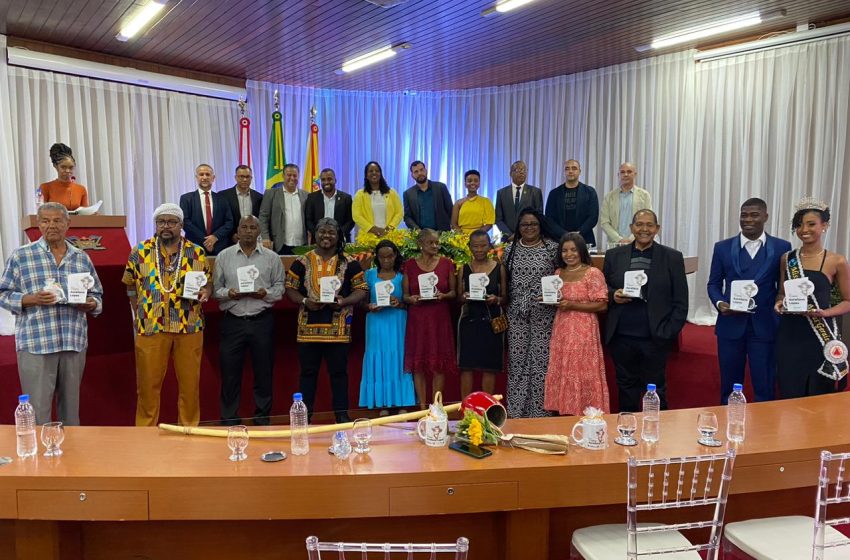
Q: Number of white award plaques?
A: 11